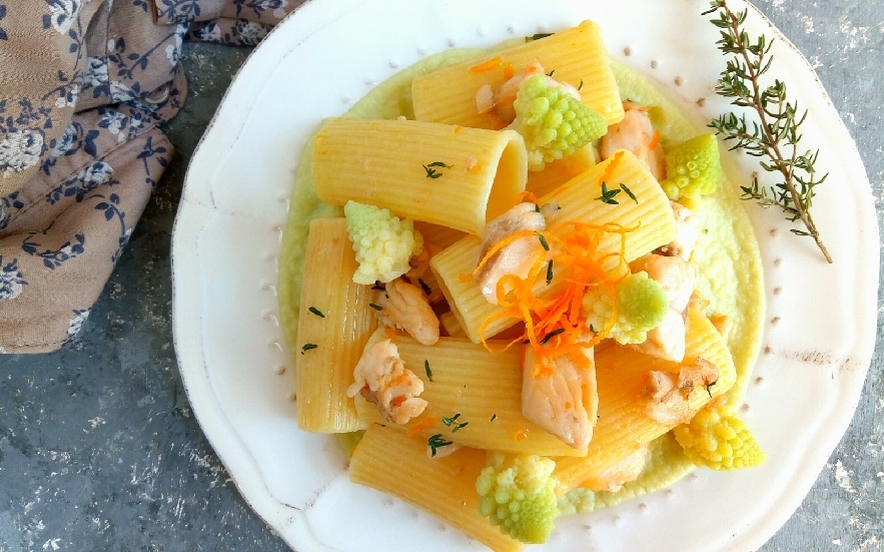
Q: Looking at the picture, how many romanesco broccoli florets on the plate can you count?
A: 6